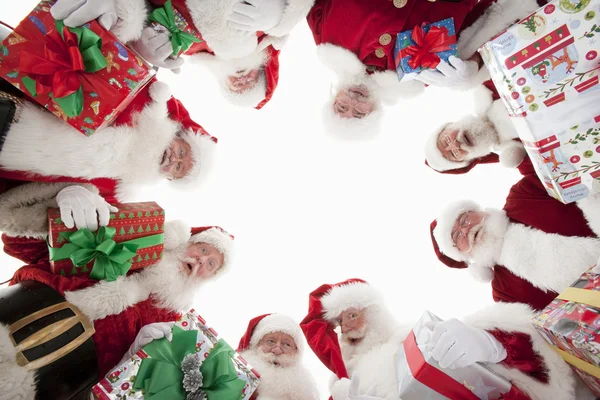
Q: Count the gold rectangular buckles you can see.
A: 1